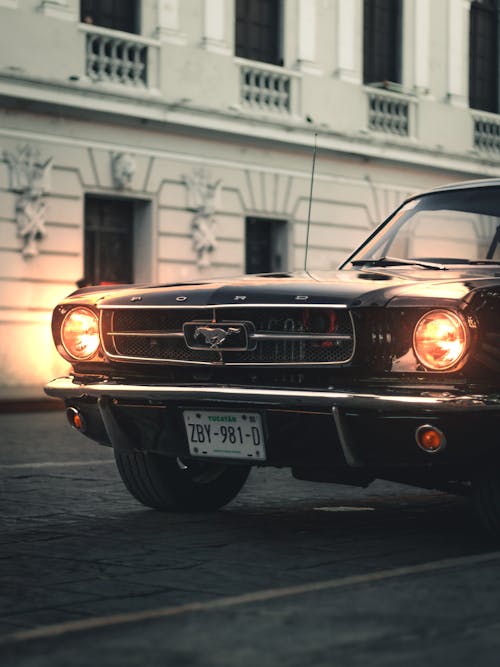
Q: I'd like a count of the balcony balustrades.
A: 4